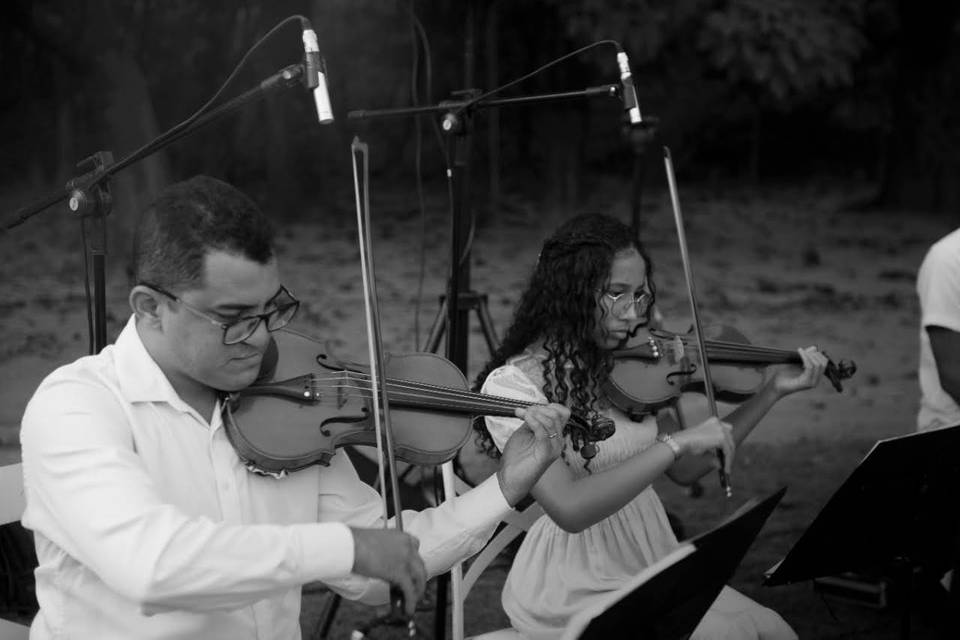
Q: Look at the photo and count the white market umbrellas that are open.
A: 0